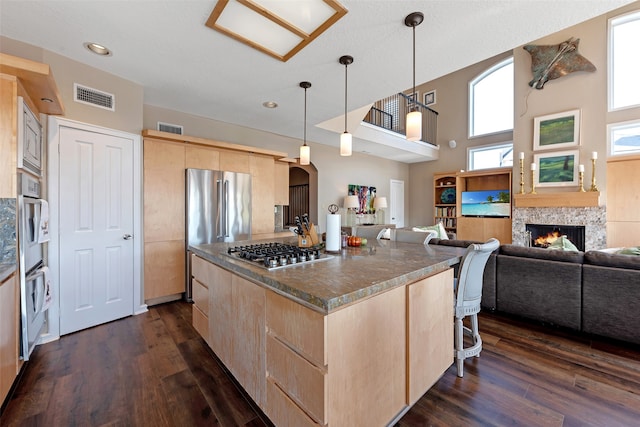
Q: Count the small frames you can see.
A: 2